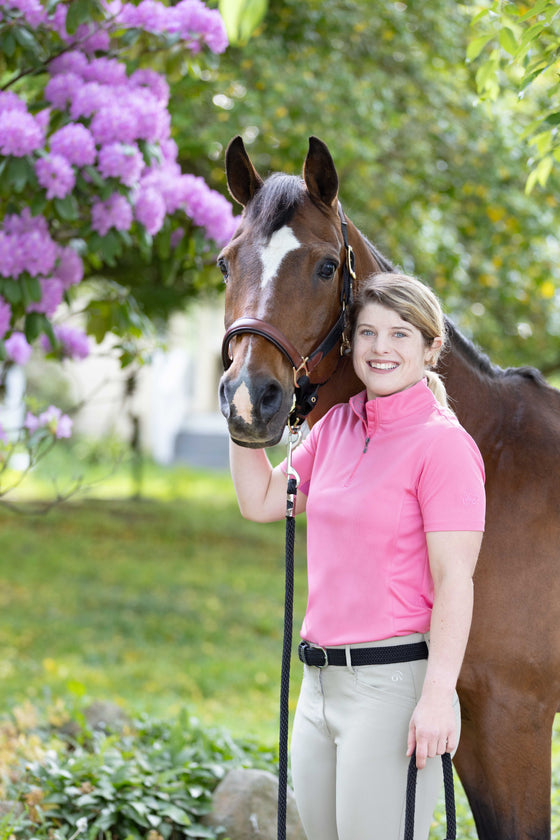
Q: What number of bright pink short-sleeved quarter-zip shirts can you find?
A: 1